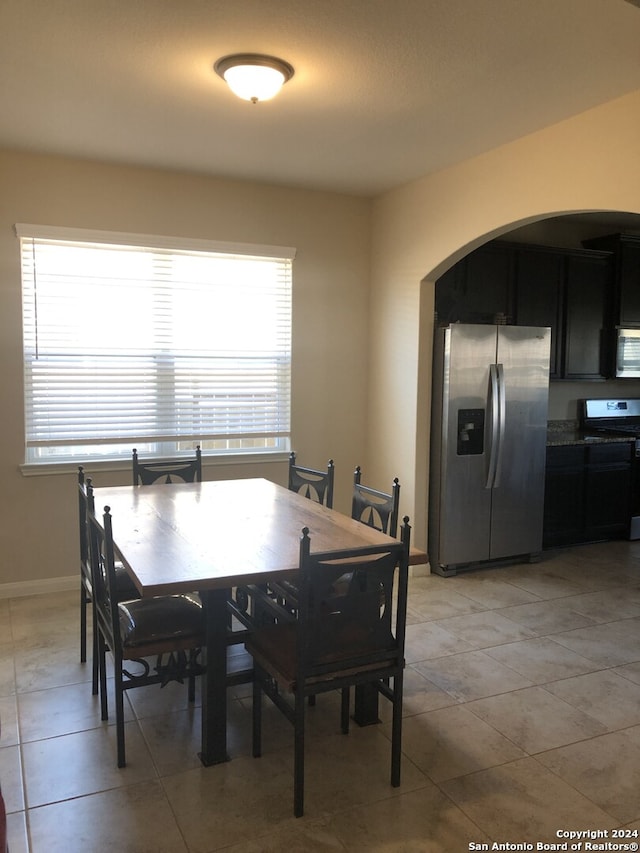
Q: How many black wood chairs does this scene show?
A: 6